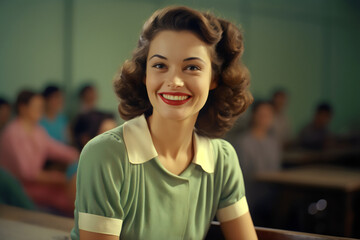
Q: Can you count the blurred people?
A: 8